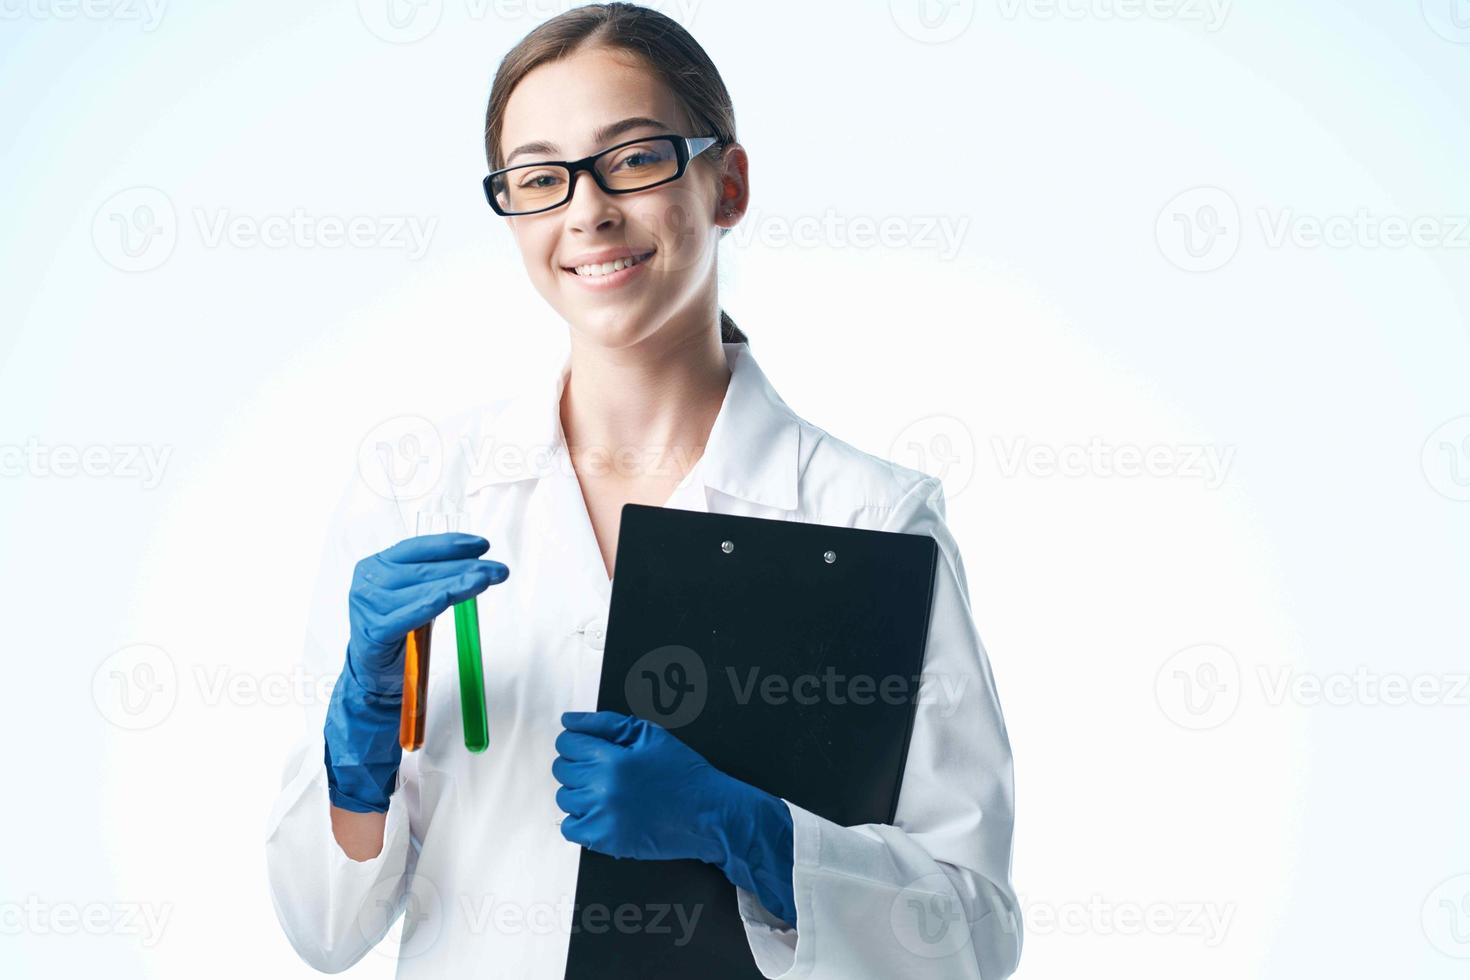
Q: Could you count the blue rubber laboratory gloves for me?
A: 2